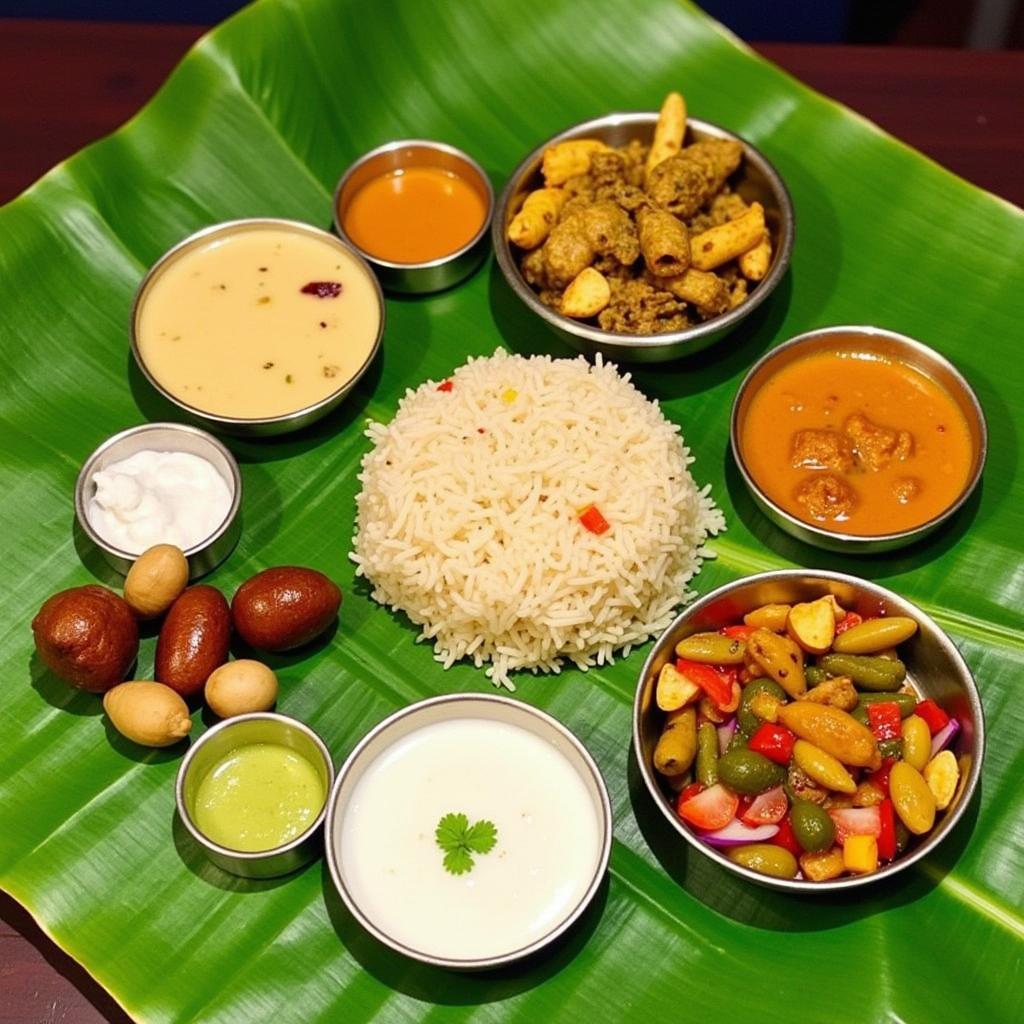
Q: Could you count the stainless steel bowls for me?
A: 8